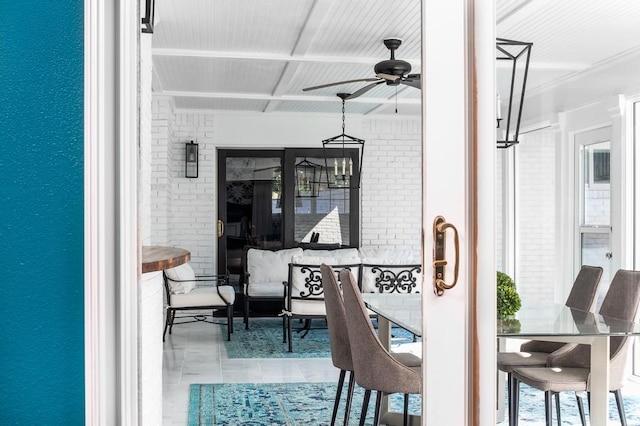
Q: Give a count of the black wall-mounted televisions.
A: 0